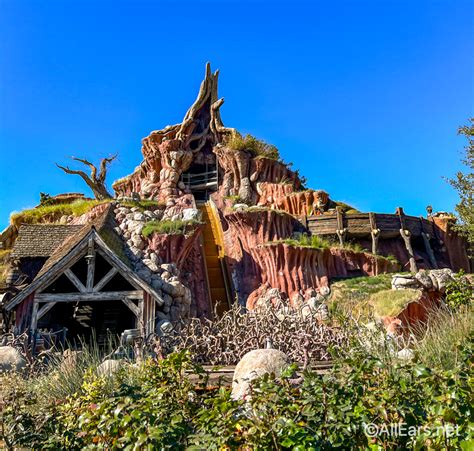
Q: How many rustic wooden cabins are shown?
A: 1